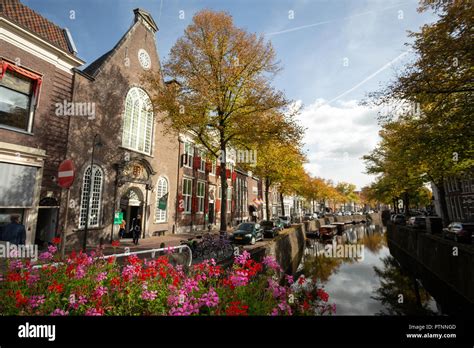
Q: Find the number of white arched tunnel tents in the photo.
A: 0